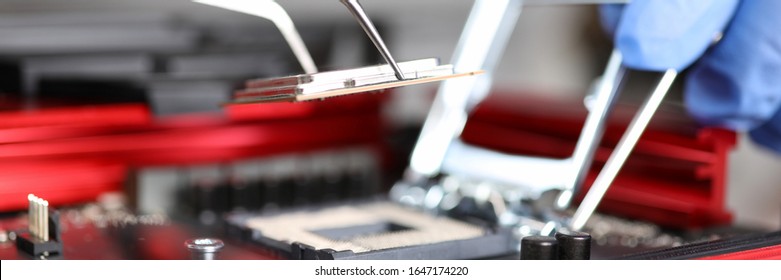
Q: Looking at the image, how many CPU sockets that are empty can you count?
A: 1